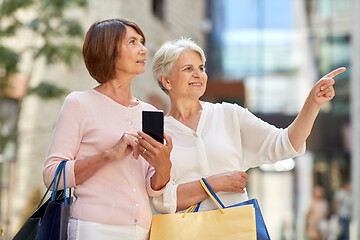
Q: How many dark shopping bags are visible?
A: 2